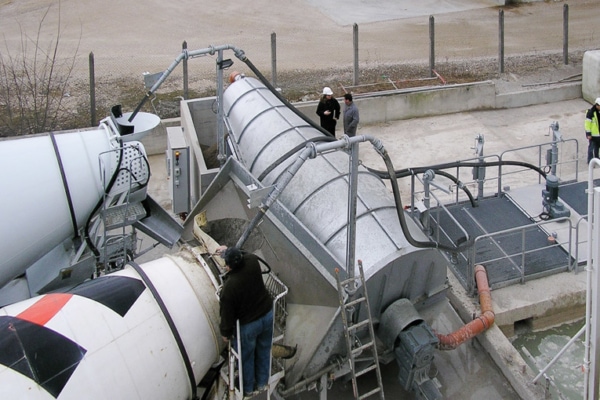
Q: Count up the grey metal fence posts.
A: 7